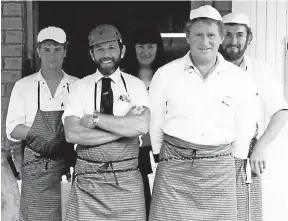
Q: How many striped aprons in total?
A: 4